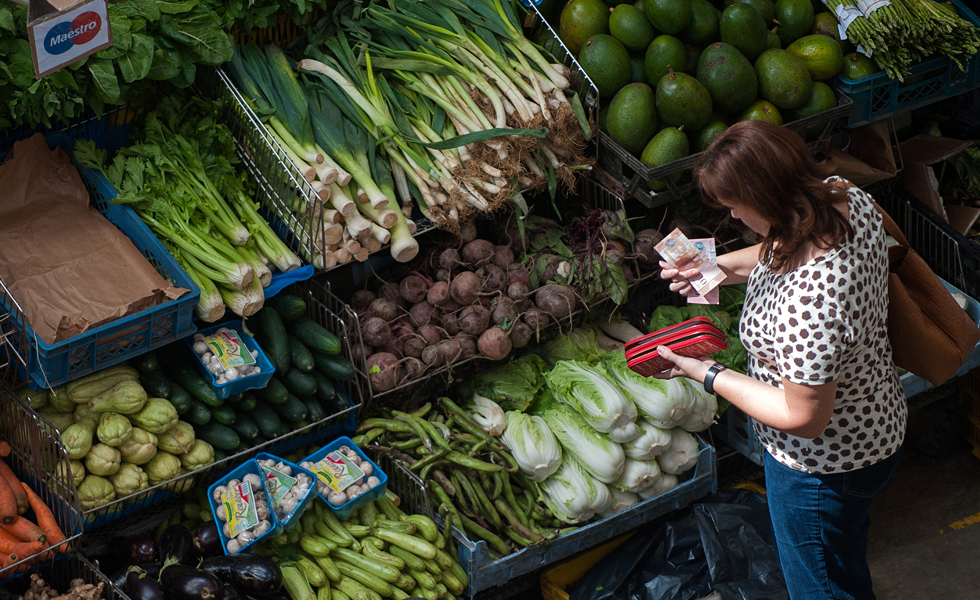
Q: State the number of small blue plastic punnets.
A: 4